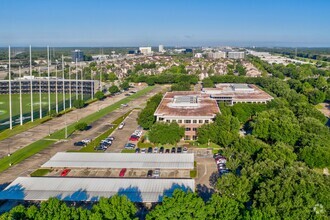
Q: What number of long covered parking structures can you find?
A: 2